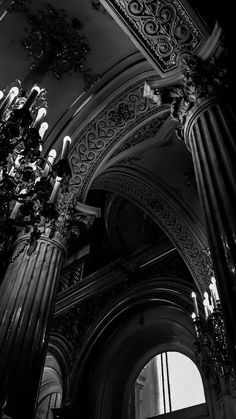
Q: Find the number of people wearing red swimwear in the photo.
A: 0